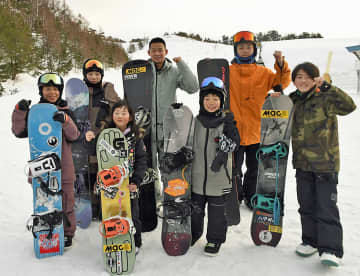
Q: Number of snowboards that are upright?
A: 7